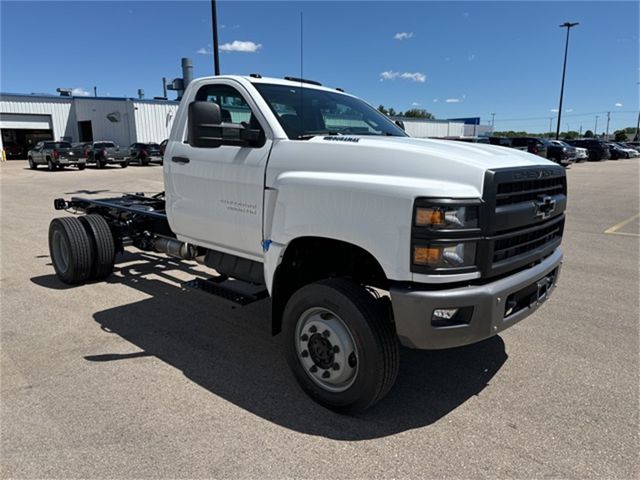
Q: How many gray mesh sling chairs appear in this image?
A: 0